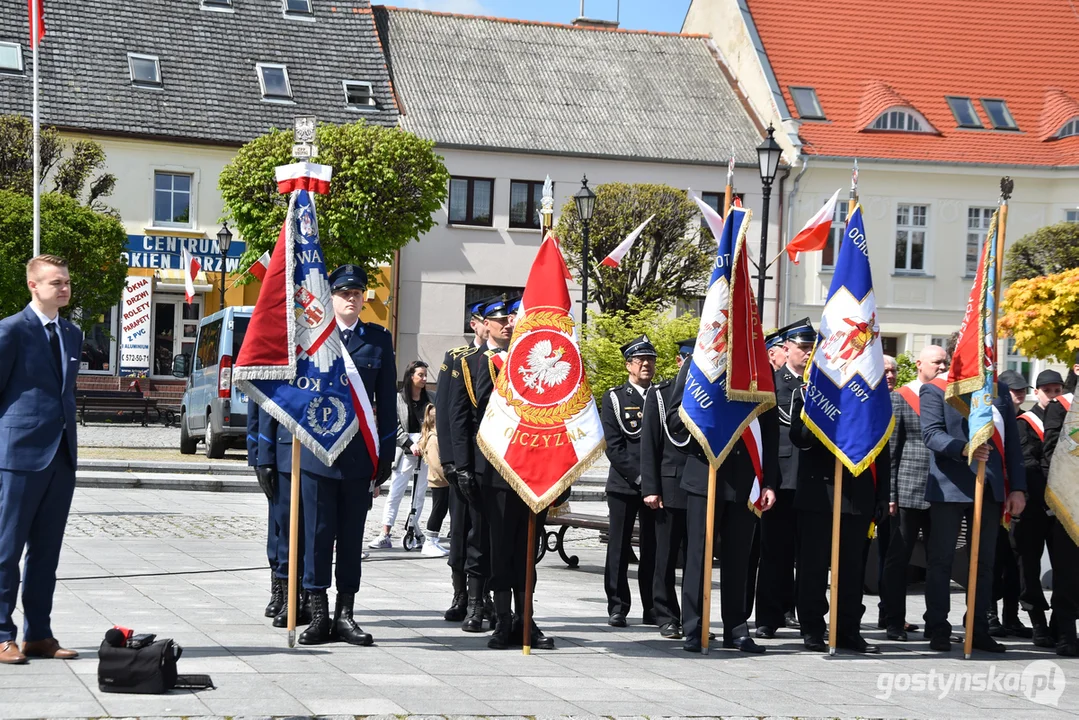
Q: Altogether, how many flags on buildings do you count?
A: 0